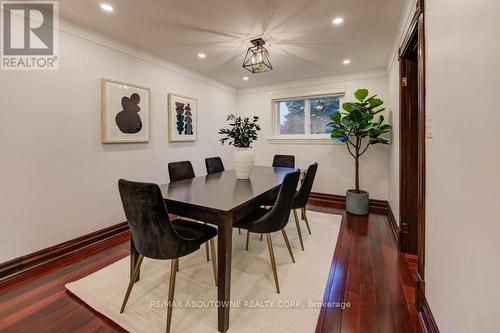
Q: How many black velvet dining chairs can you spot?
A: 6